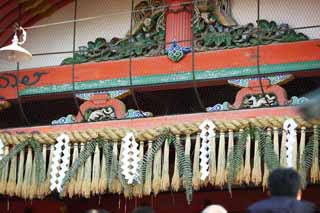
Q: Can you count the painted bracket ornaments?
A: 2